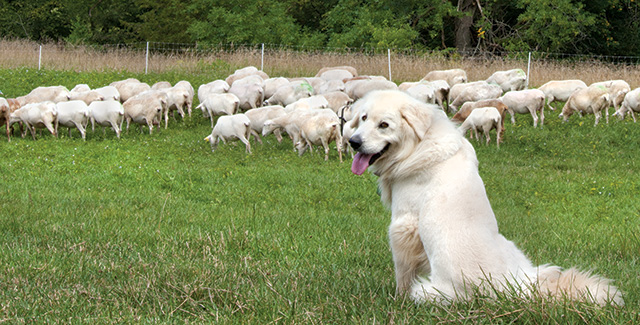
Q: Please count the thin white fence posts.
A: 5